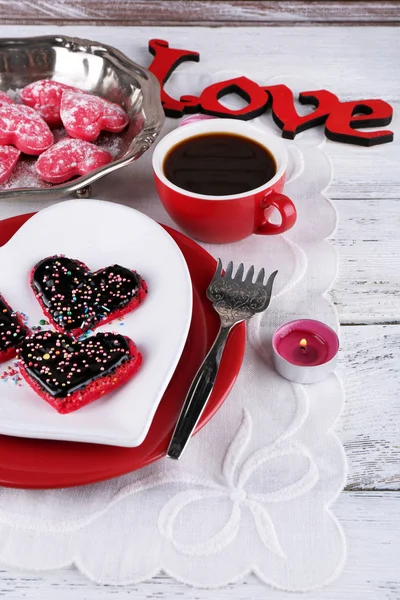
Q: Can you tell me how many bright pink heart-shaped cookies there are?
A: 6